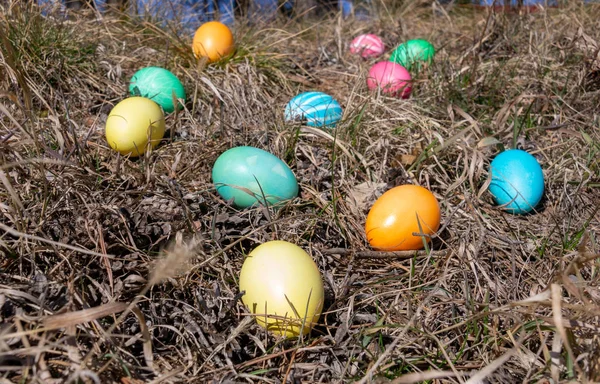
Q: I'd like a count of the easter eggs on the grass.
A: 11